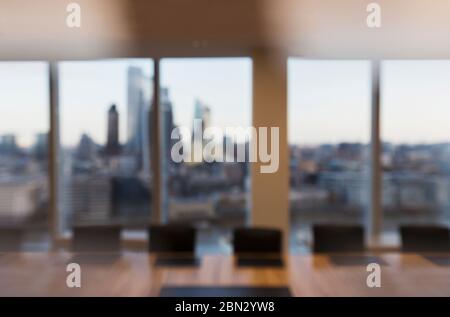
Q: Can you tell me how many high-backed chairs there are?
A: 6